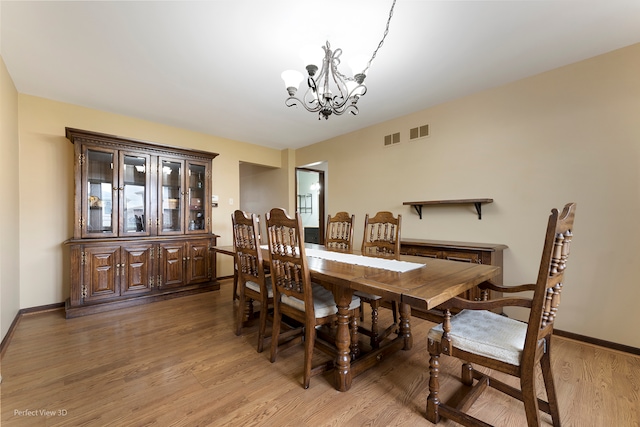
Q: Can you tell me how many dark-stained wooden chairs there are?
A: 6